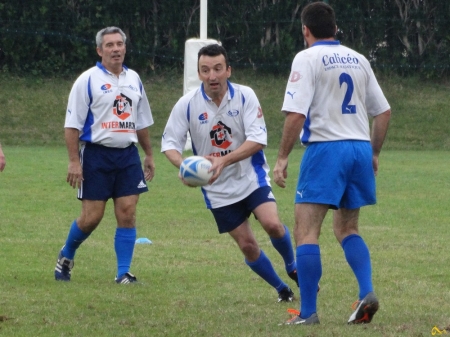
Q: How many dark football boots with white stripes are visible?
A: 2